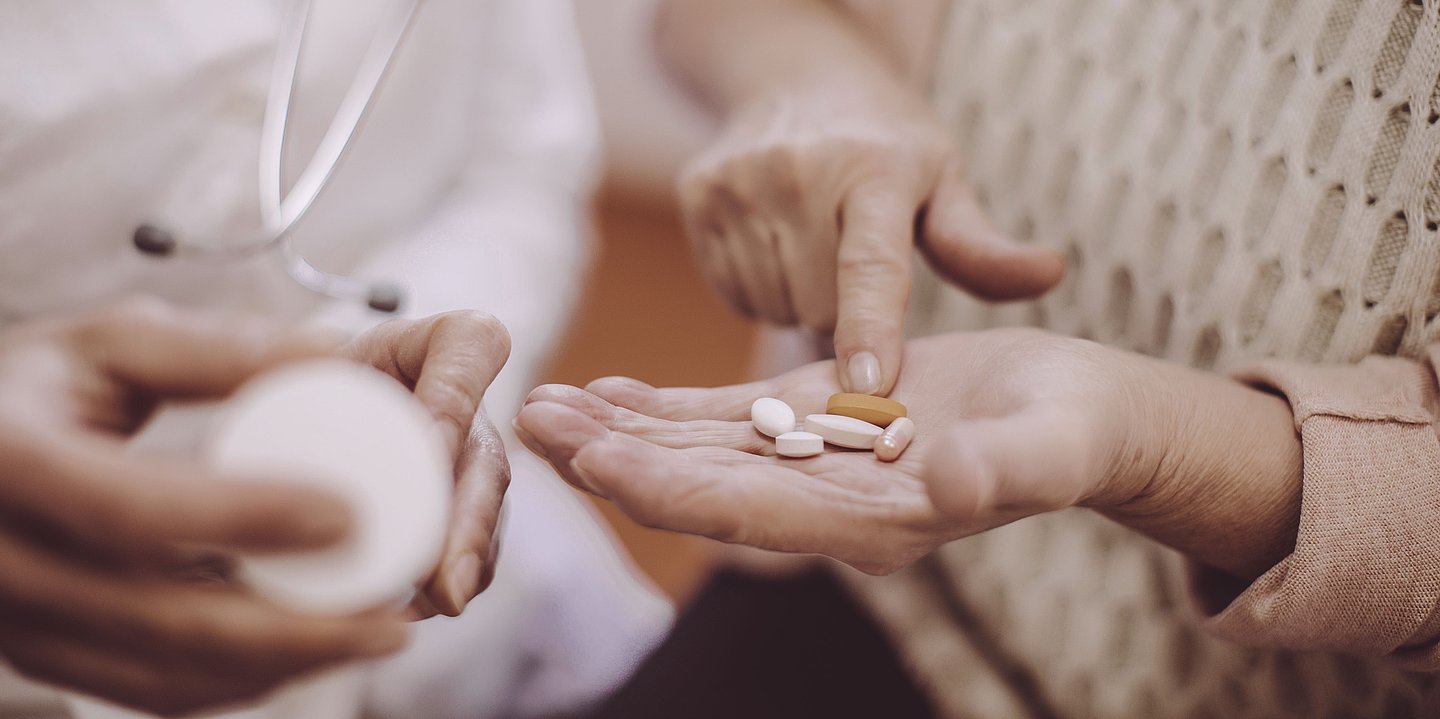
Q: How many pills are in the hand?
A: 5